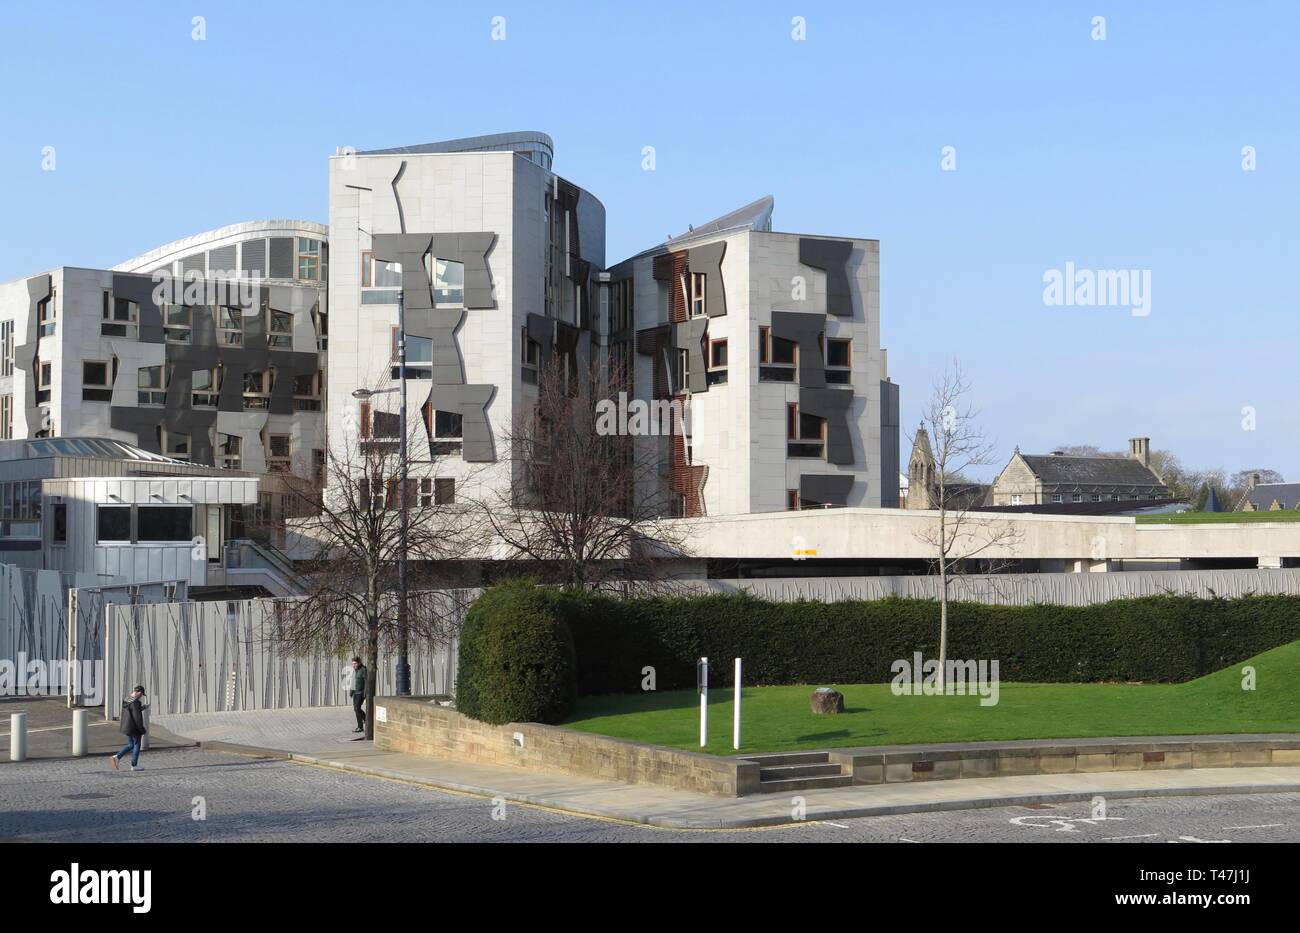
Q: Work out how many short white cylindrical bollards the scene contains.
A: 3